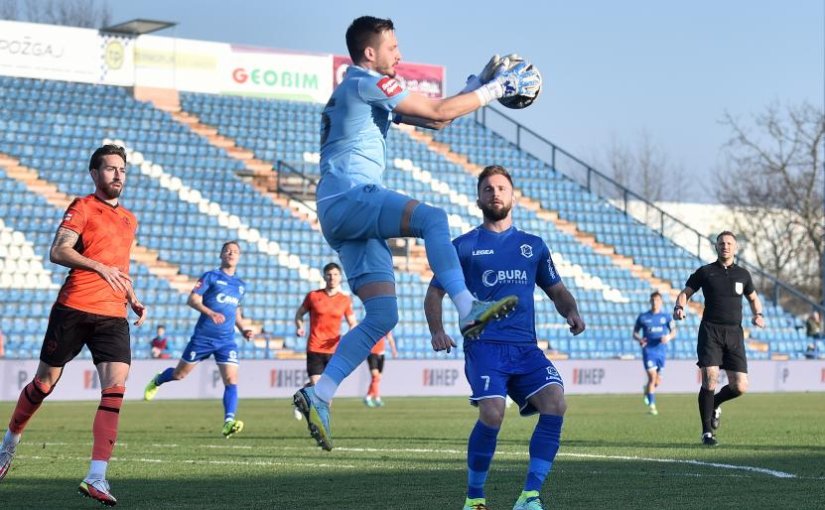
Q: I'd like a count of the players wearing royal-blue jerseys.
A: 3